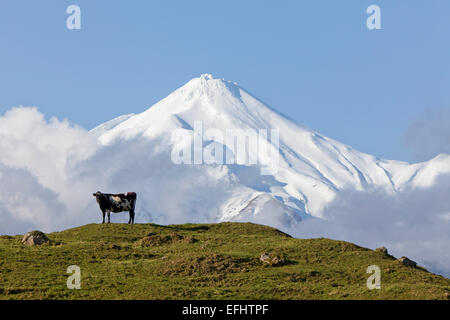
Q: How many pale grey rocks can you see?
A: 4